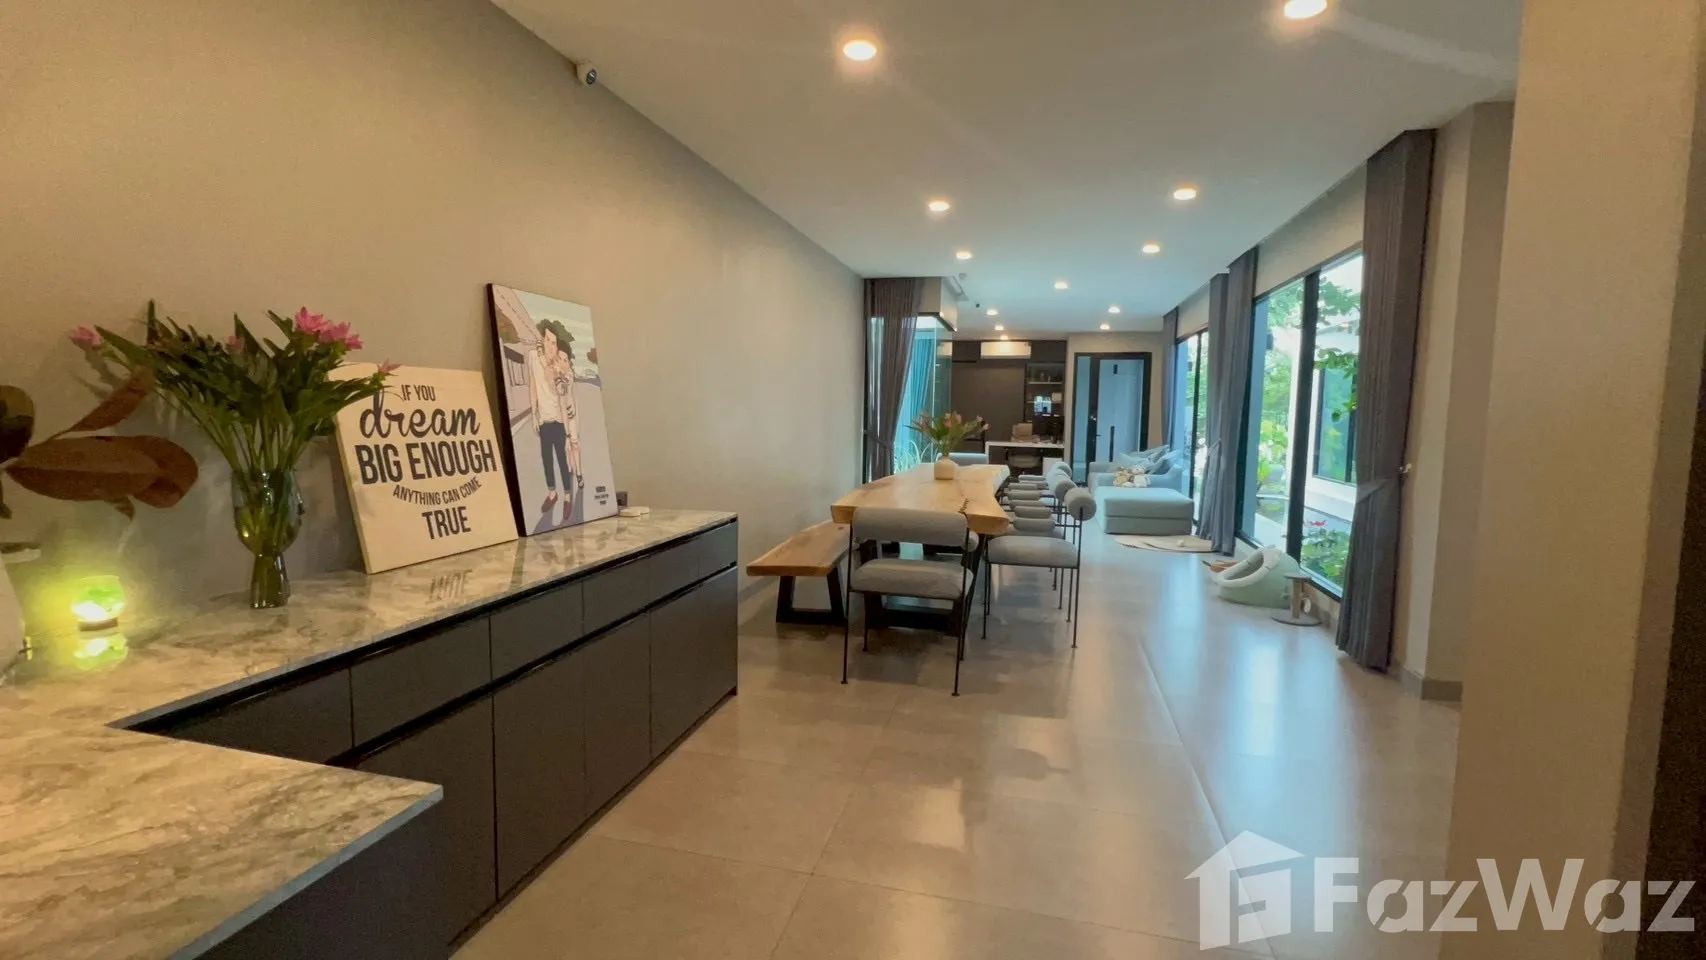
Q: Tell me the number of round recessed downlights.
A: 12